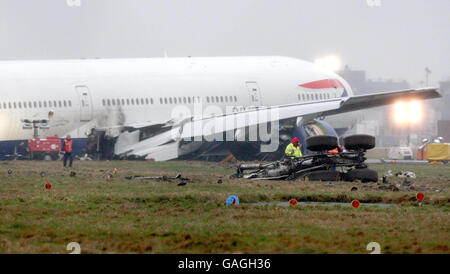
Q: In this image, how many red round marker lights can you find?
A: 4